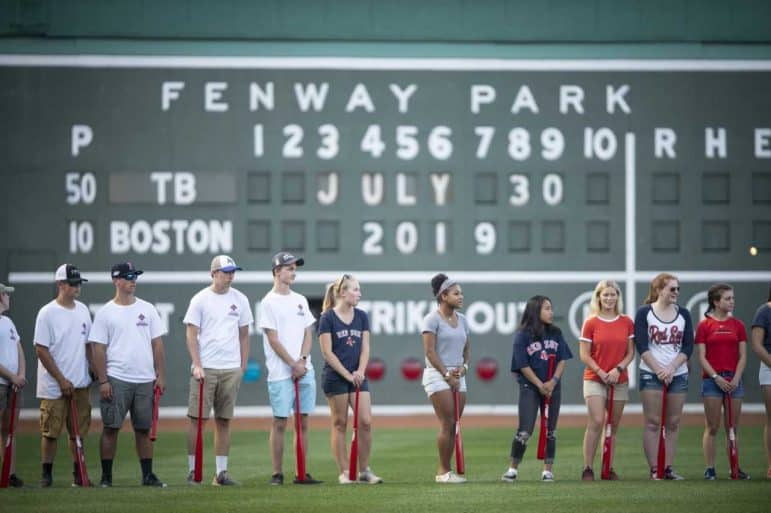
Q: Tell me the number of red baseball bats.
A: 11